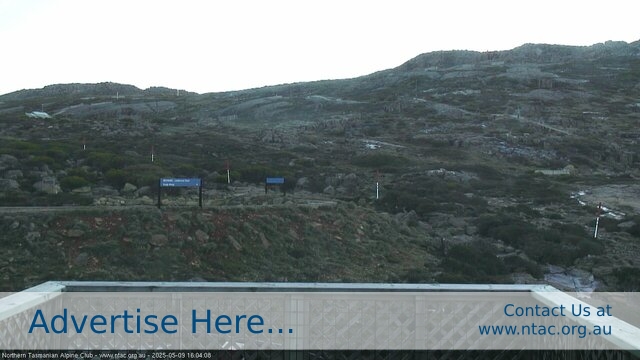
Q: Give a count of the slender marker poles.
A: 5